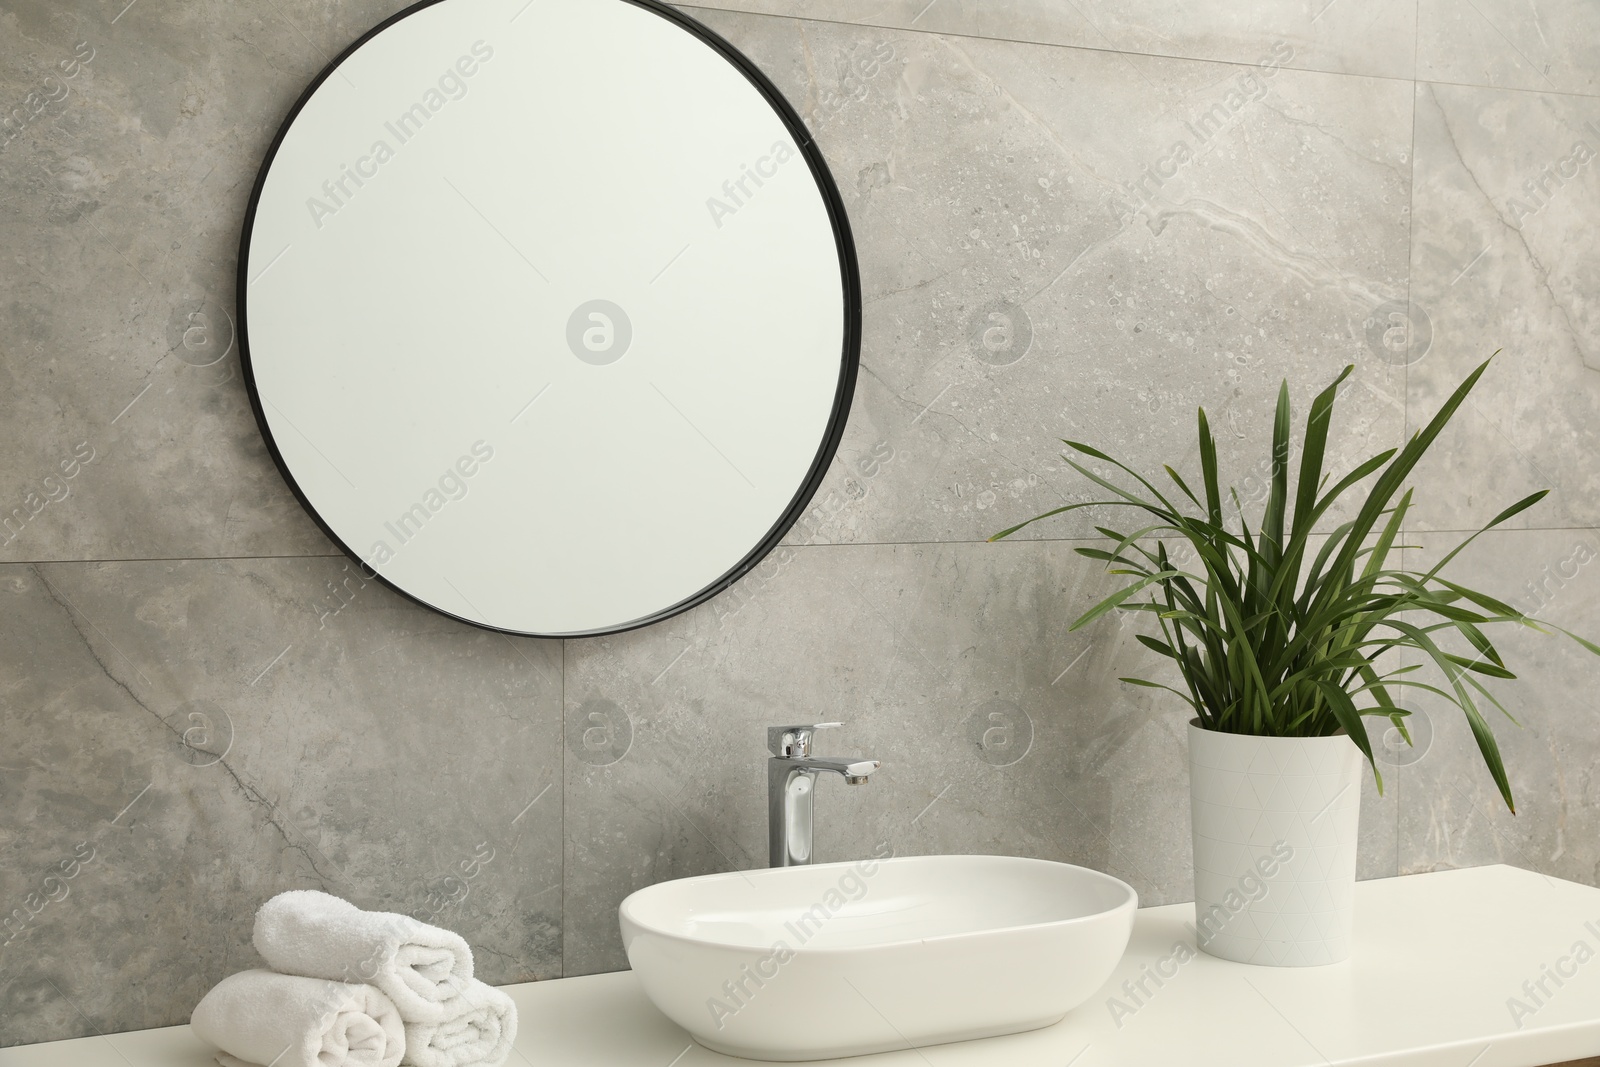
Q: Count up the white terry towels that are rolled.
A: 3